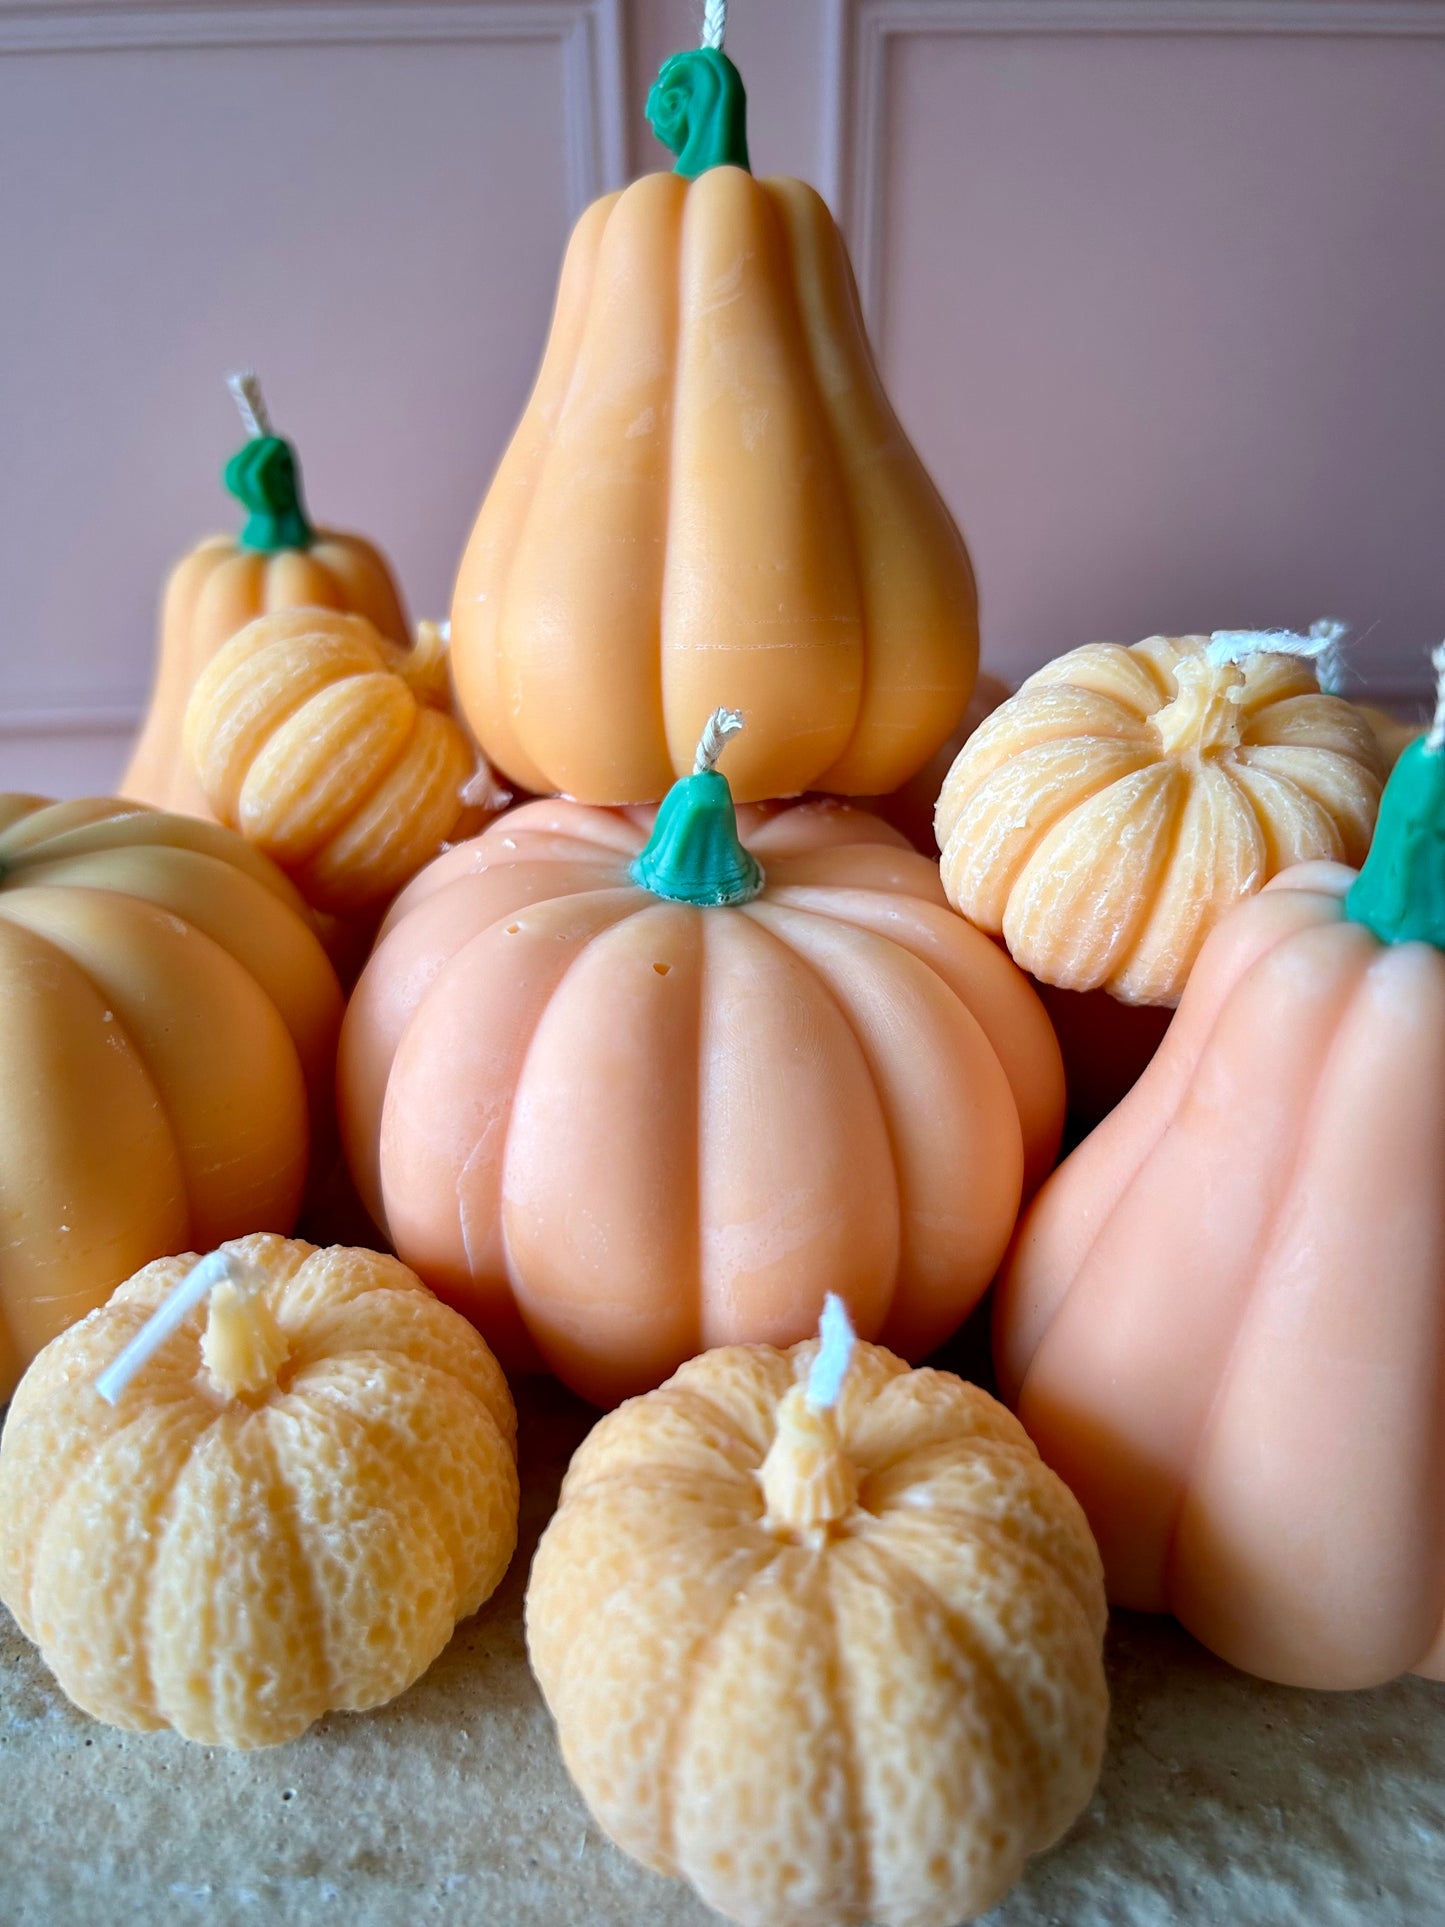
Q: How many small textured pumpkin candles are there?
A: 4